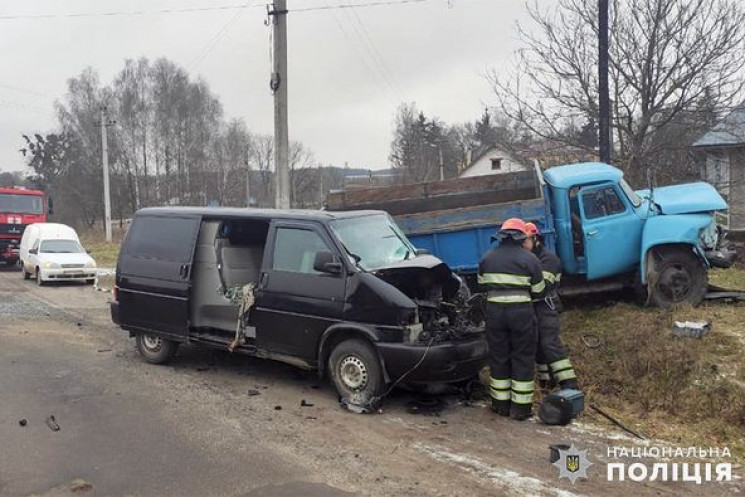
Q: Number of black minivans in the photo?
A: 1